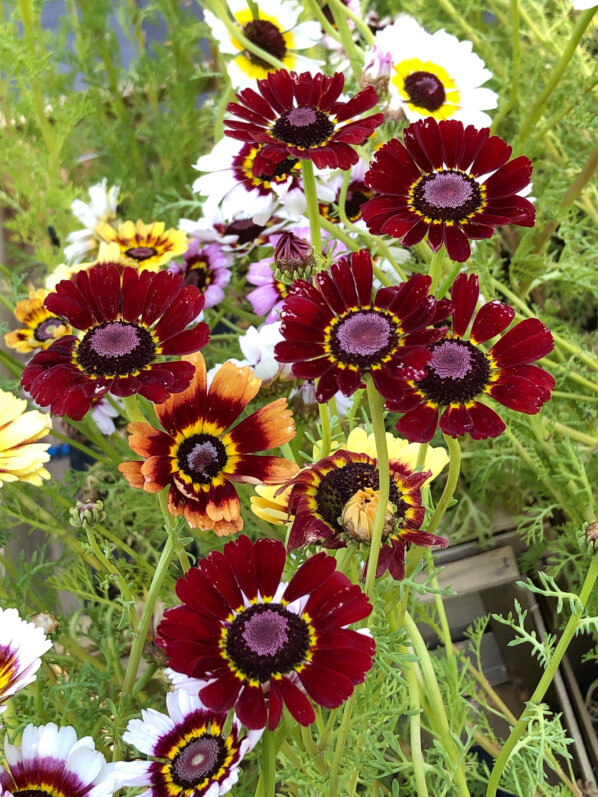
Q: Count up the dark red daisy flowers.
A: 6